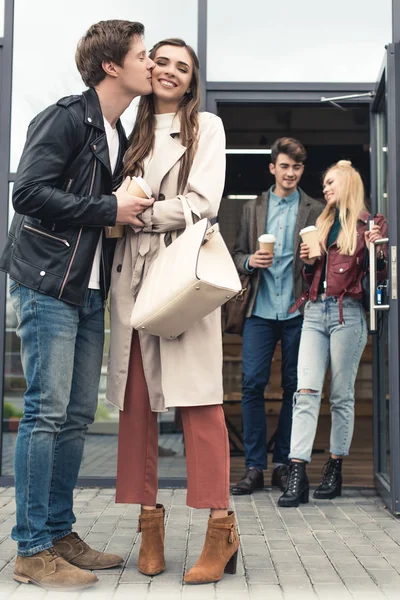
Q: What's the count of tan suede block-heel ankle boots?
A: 2